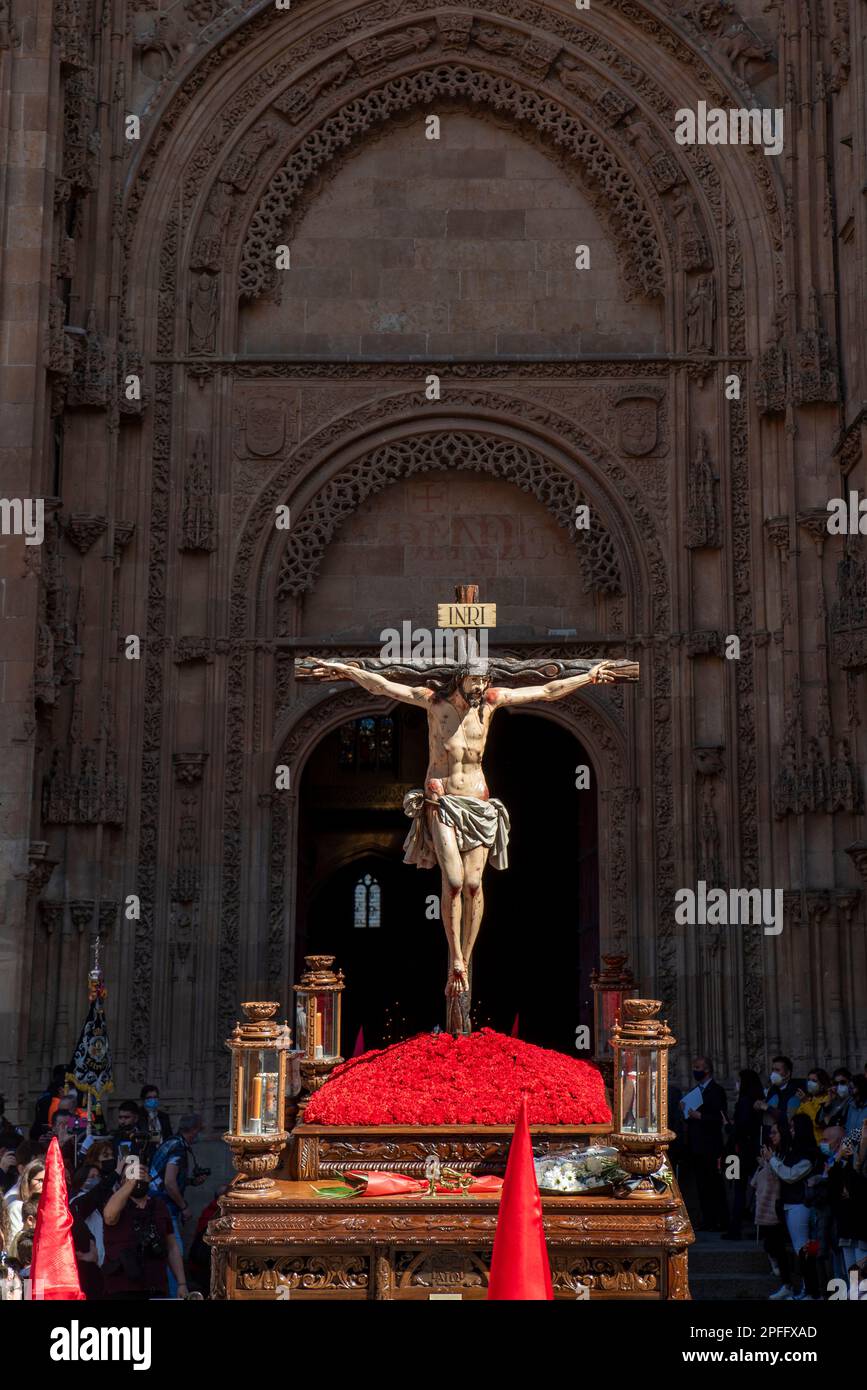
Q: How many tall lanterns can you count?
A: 4